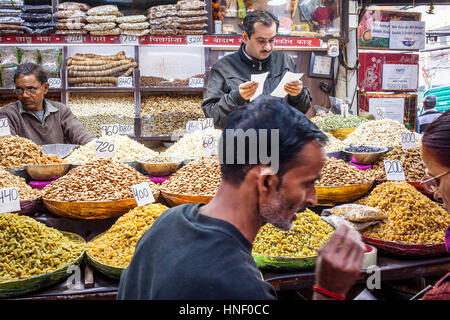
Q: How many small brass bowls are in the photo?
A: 3